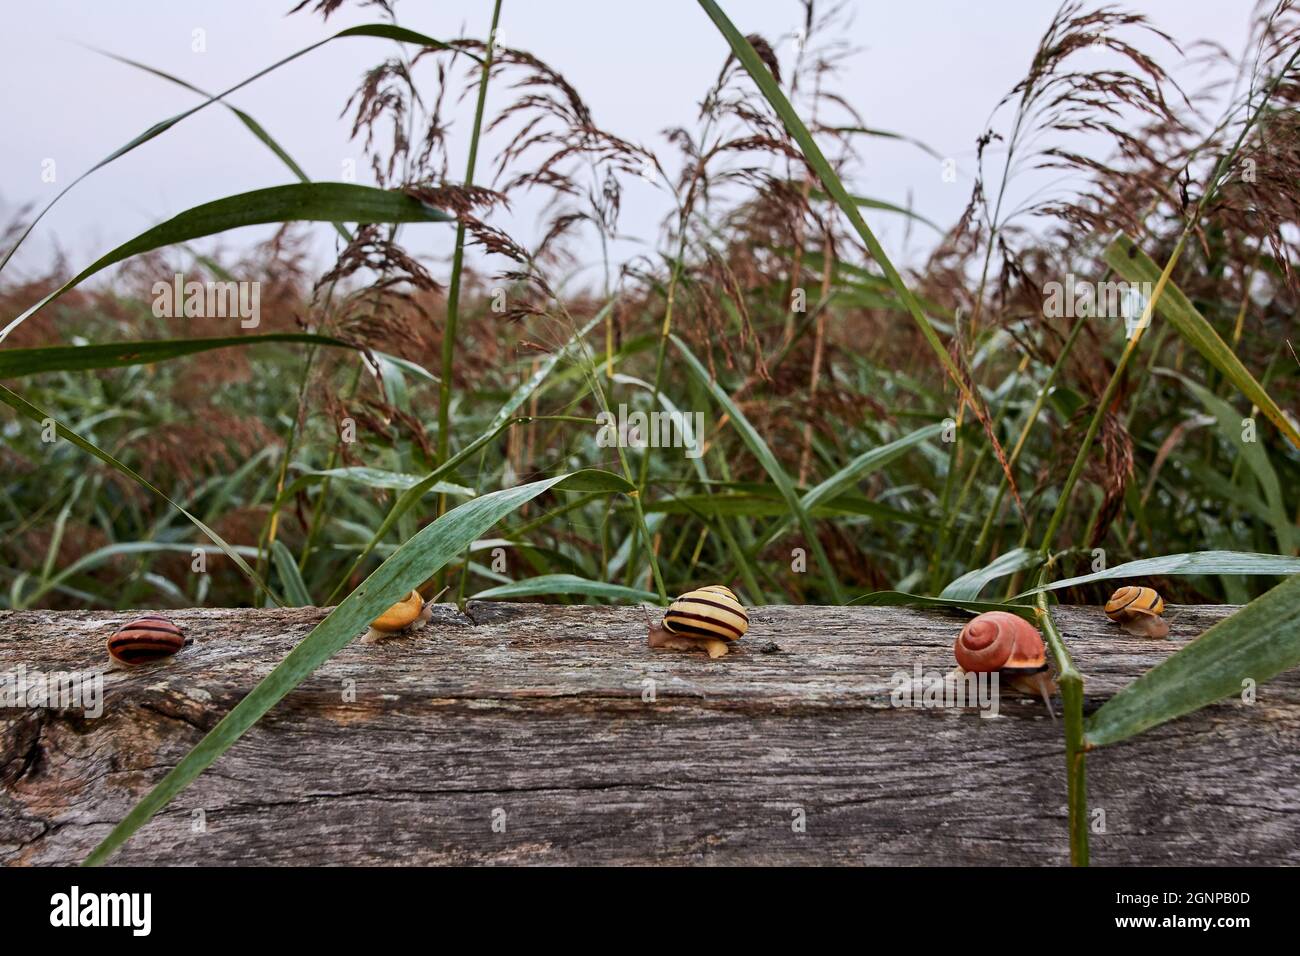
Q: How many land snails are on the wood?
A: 5